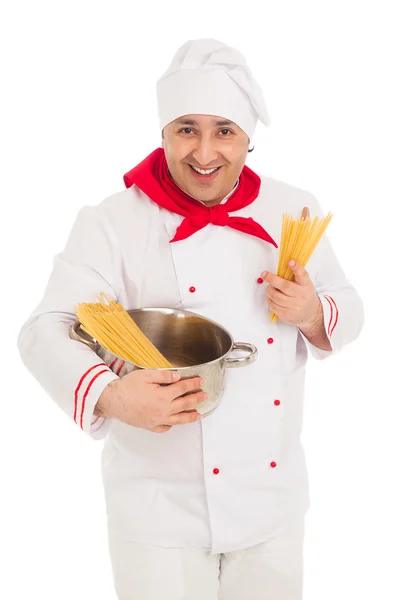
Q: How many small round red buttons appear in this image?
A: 6